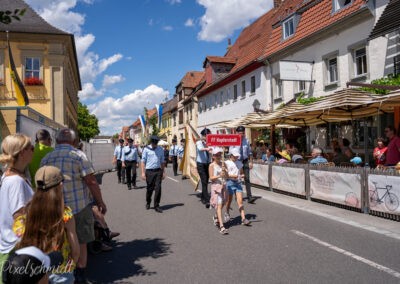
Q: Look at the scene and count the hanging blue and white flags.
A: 2